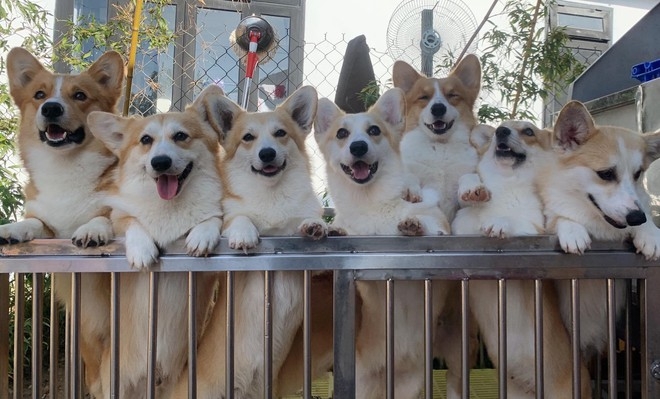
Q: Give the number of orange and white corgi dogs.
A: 7